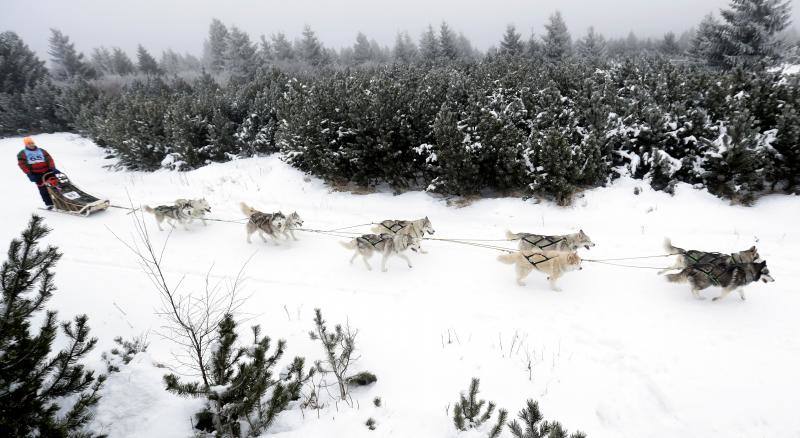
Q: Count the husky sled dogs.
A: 10